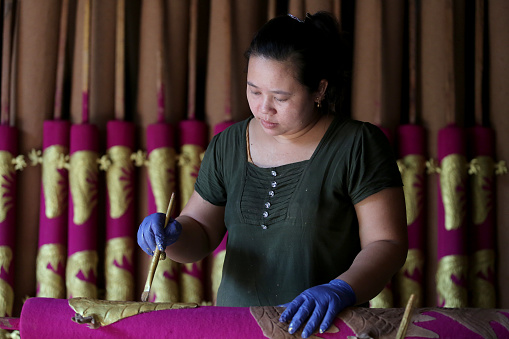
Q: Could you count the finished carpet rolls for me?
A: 11